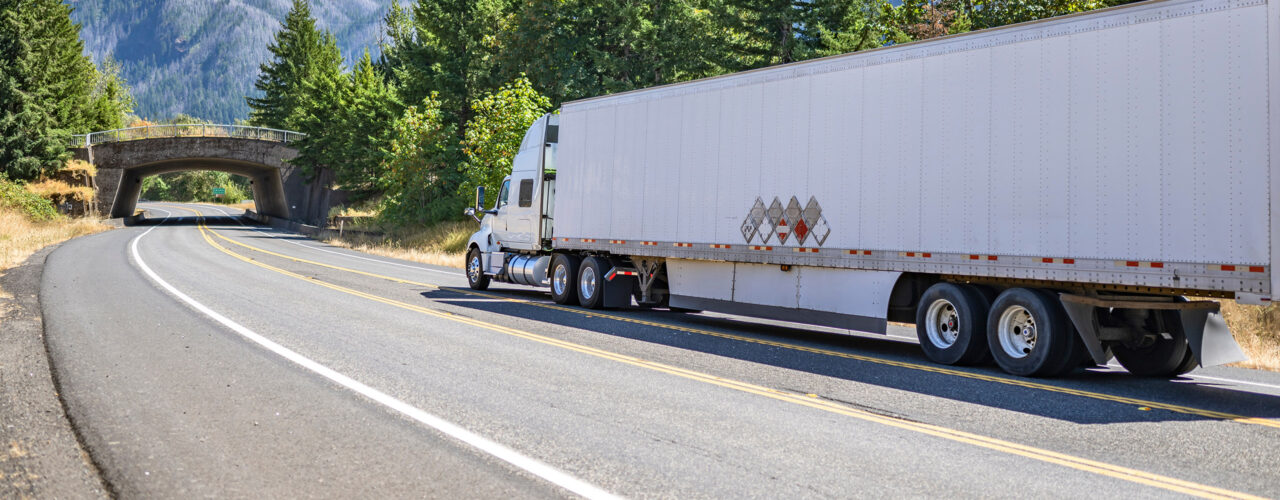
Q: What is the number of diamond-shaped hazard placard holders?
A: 9